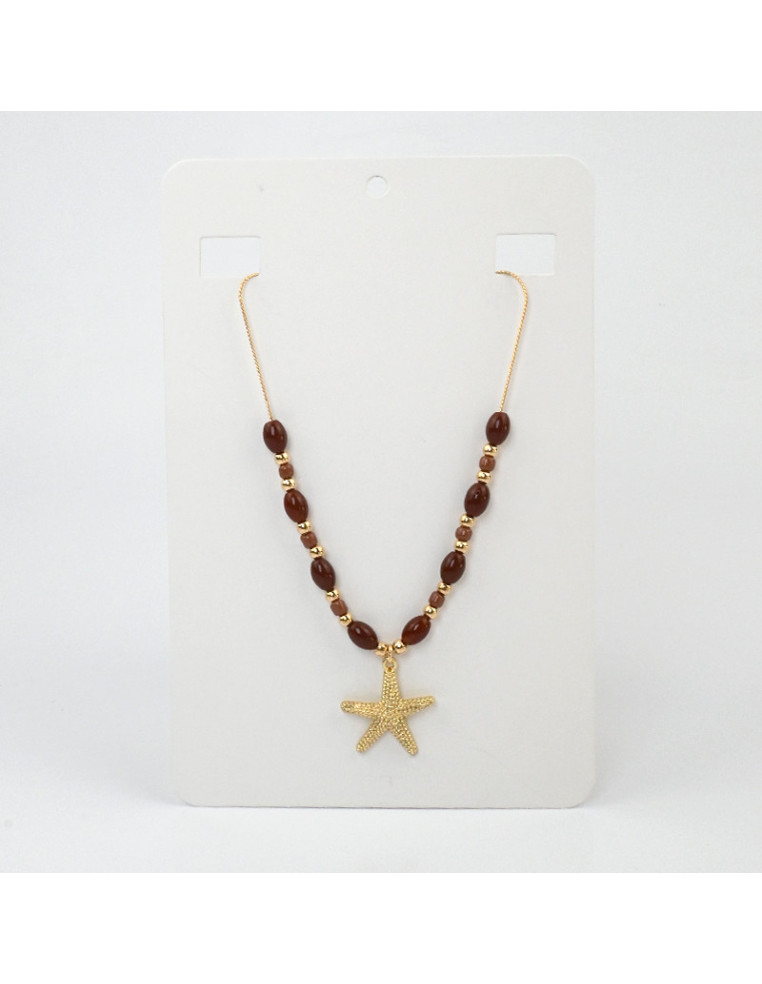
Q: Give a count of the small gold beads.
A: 14